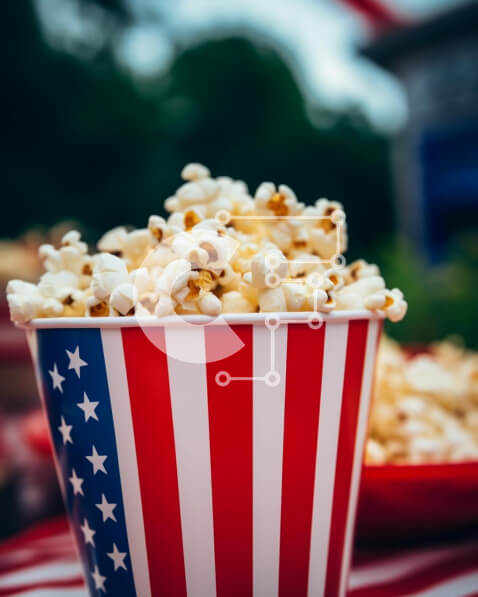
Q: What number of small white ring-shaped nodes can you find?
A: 10